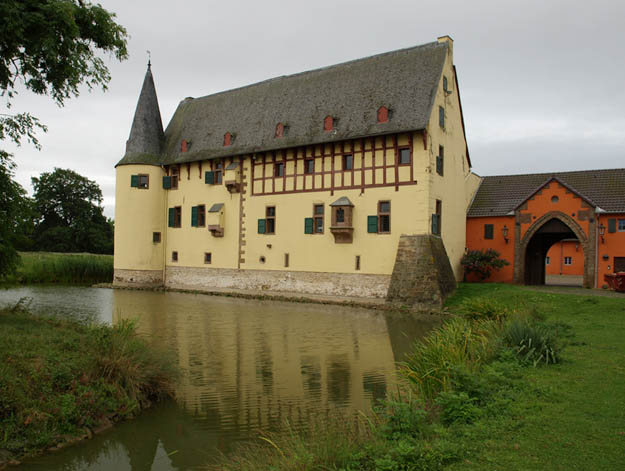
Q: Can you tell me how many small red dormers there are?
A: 5